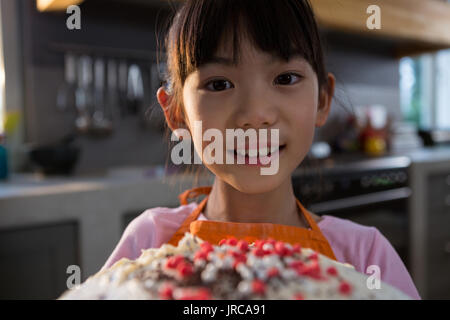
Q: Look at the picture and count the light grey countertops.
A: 2